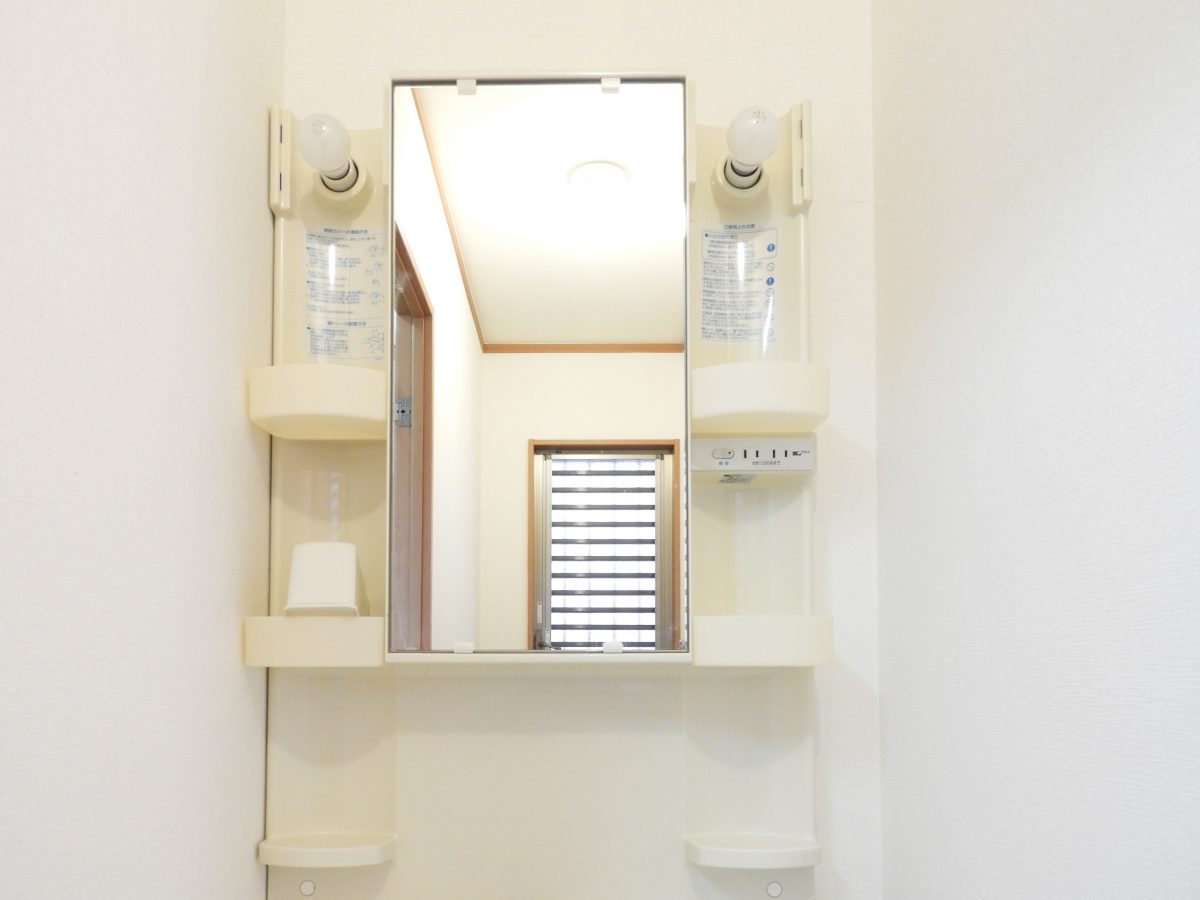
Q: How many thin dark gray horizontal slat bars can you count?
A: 11